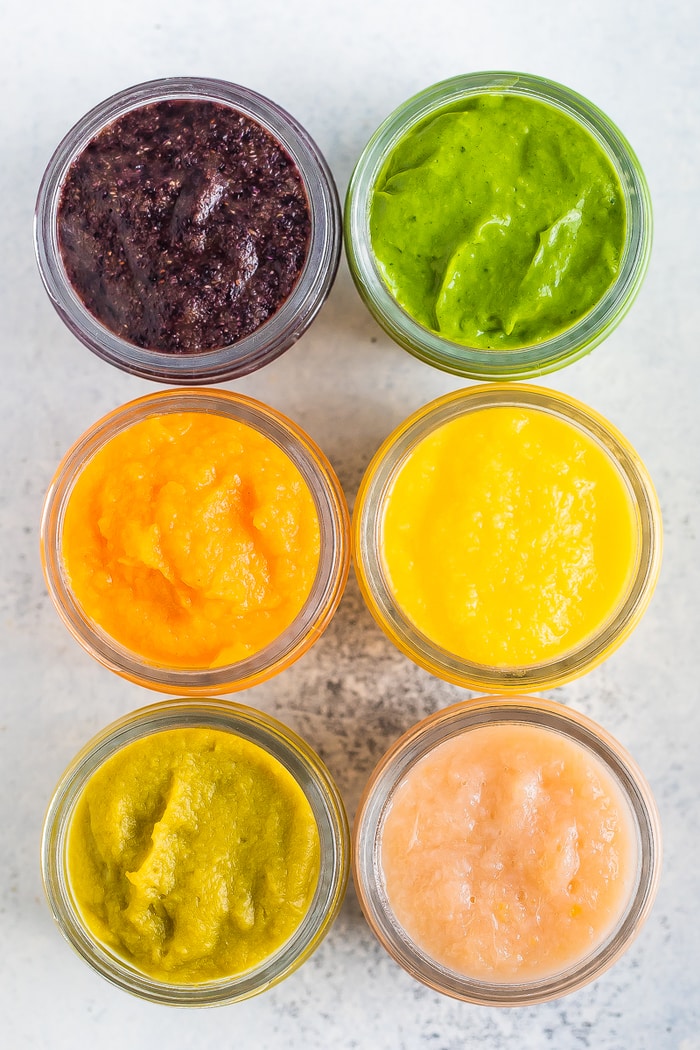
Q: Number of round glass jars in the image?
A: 6